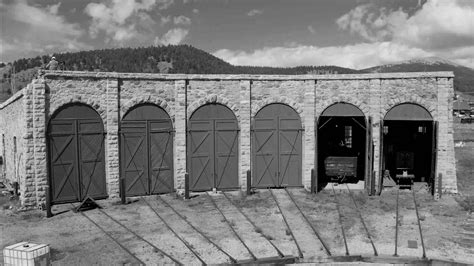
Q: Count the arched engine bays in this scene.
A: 6